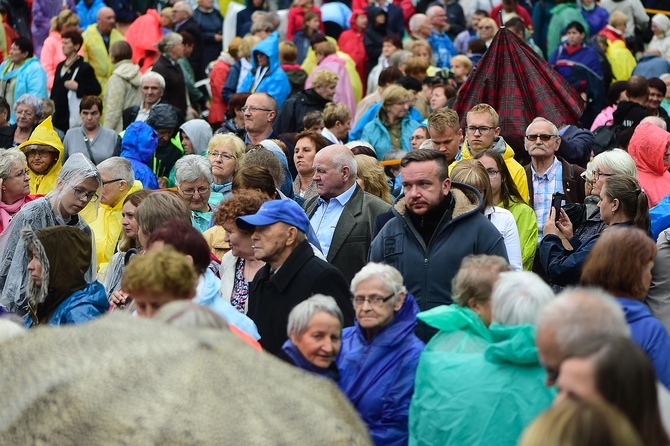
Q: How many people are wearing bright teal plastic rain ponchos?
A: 2